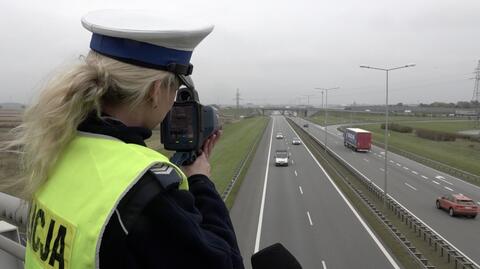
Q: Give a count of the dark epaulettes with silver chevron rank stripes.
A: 1